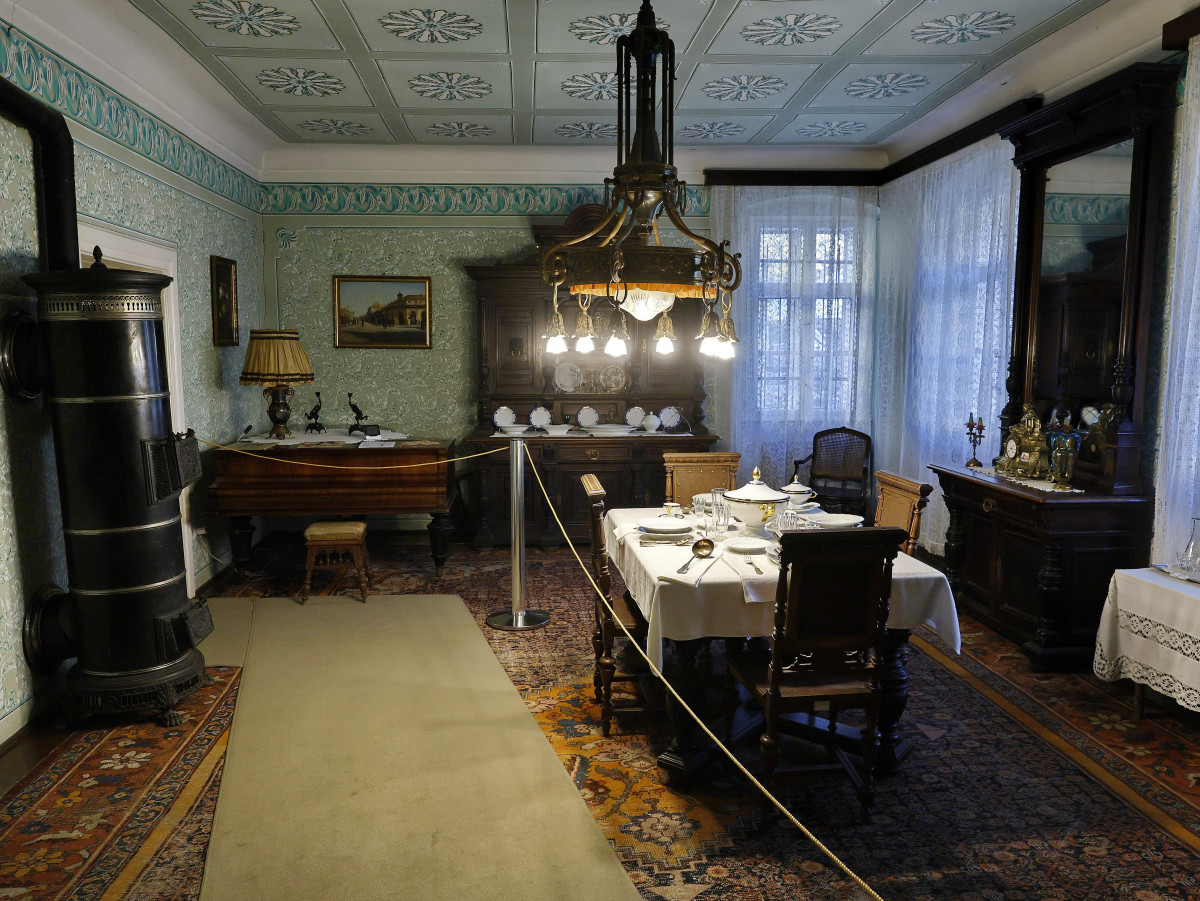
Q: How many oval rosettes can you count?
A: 15